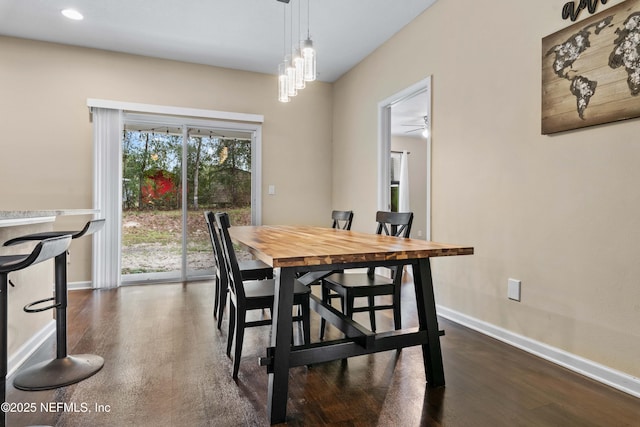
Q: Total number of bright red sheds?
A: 1